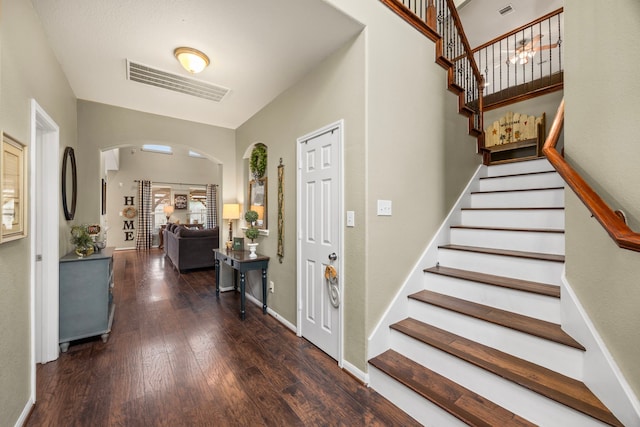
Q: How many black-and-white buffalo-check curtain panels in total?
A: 2